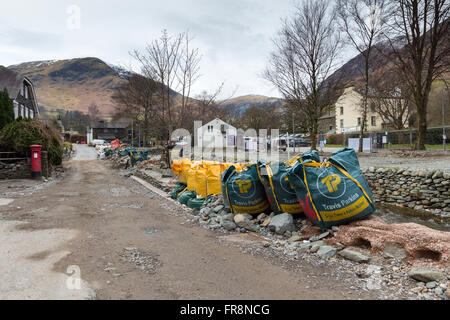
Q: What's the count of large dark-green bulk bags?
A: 3